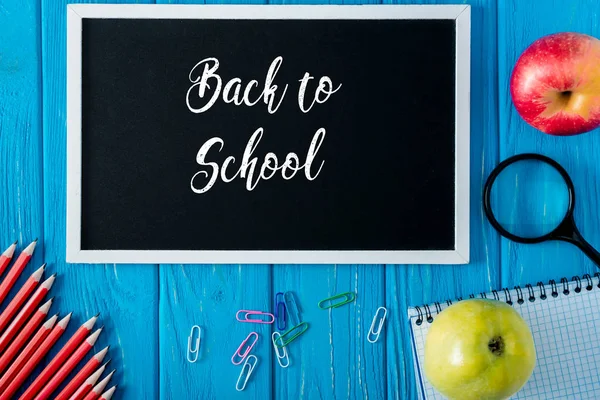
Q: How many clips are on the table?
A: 10